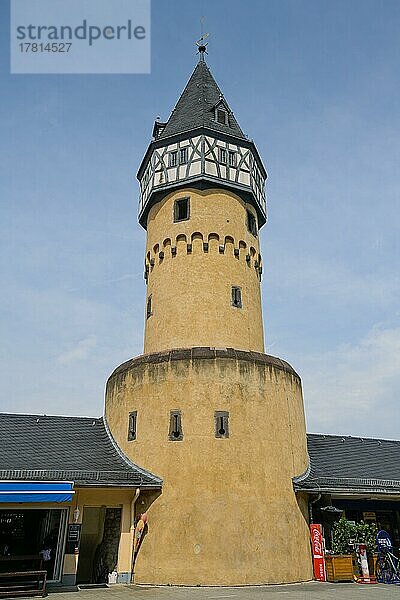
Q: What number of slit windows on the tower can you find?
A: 5